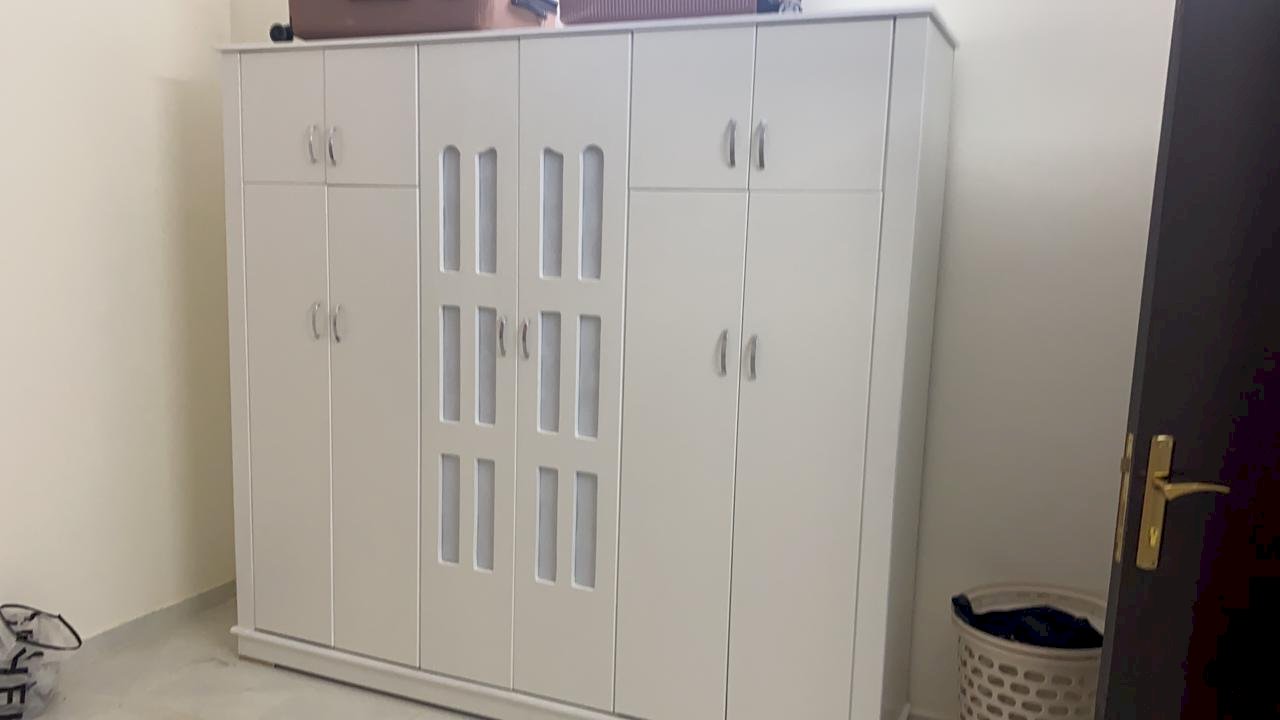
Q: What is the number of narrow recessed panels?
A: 12